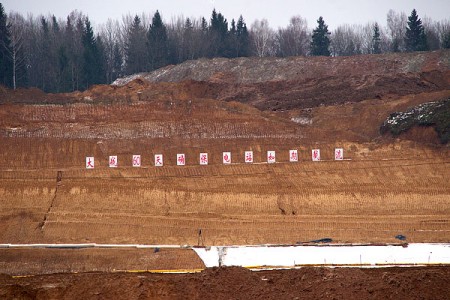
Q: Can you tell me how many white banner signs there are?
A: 12